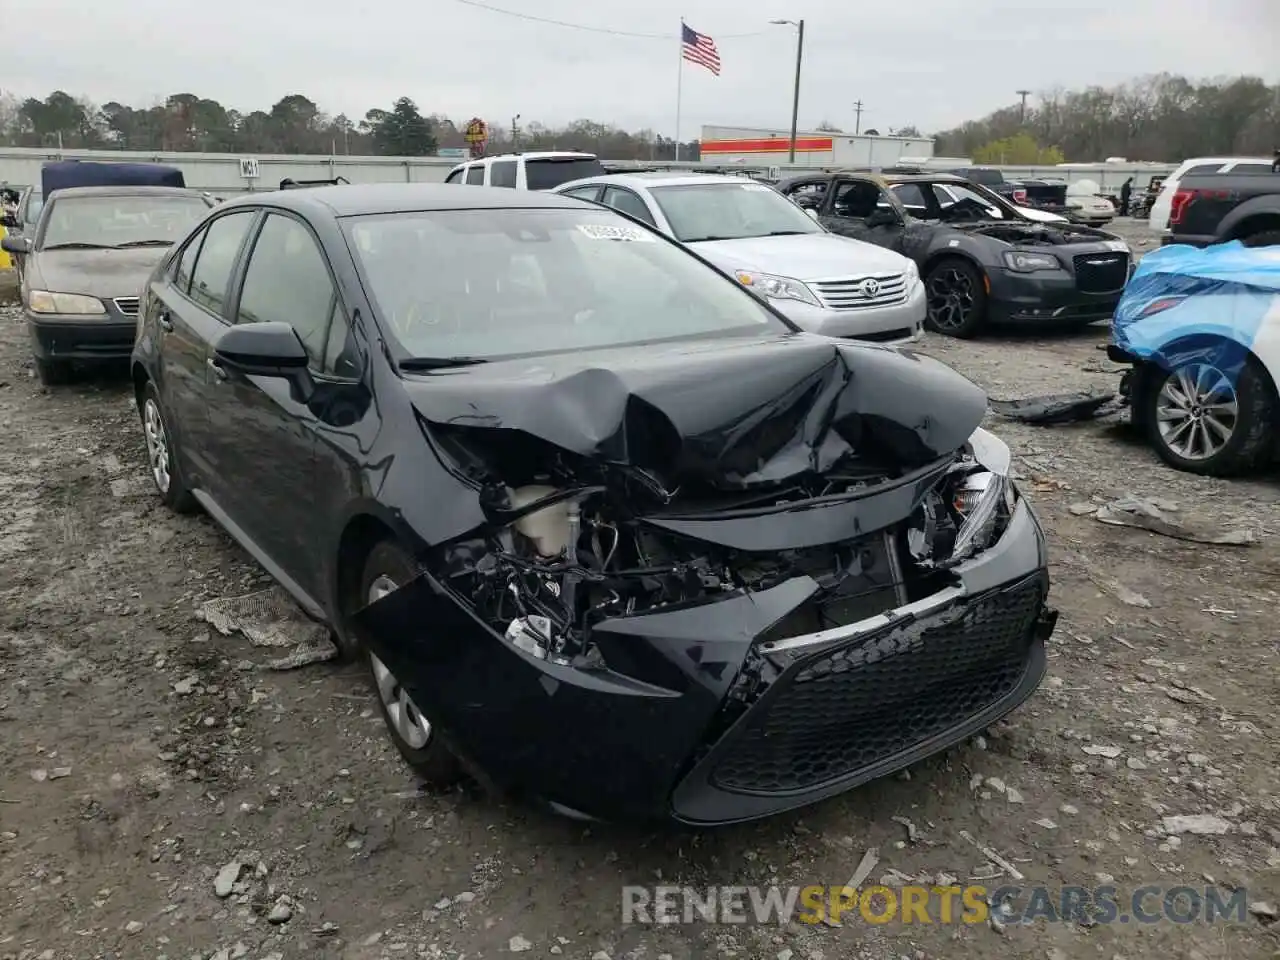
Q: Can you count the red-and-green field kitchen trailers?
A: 0